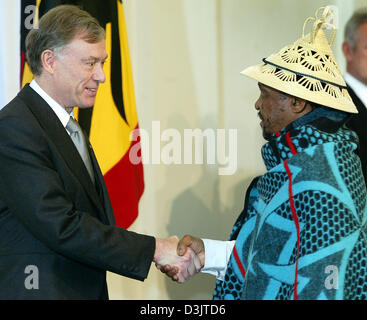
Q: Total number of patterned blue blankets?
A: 1